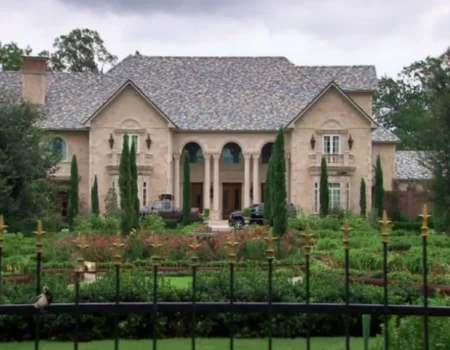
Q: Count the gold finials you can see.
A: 12